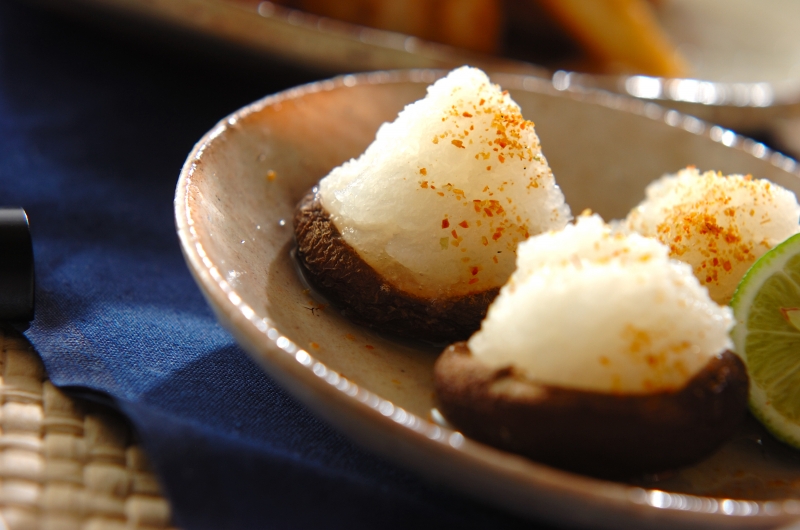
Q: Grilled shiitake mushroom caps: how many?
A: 3